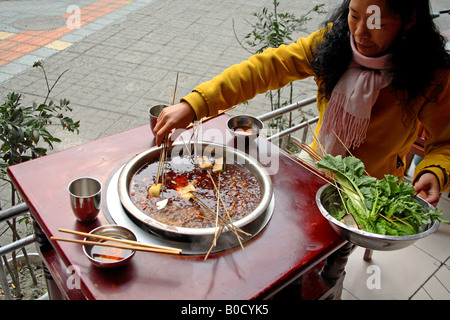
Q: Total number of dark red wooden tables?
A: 1